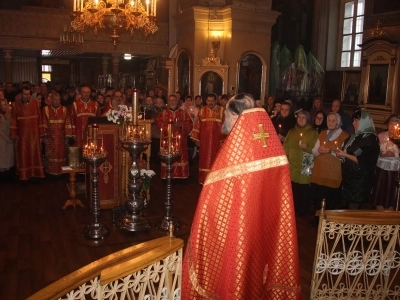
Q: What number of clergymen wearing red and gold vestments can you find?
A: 7